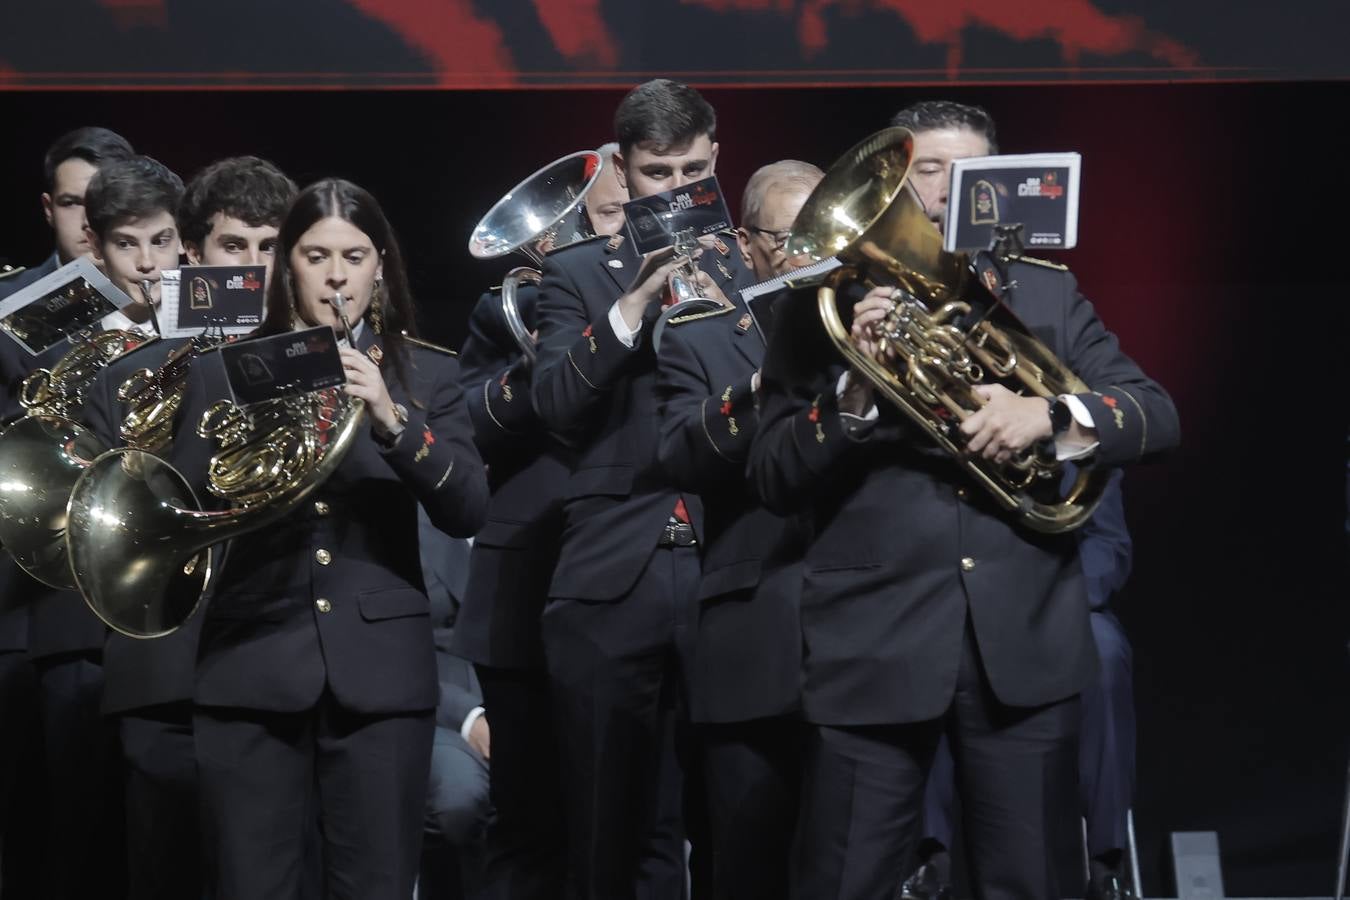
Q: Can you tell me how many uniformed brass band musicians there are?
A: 8